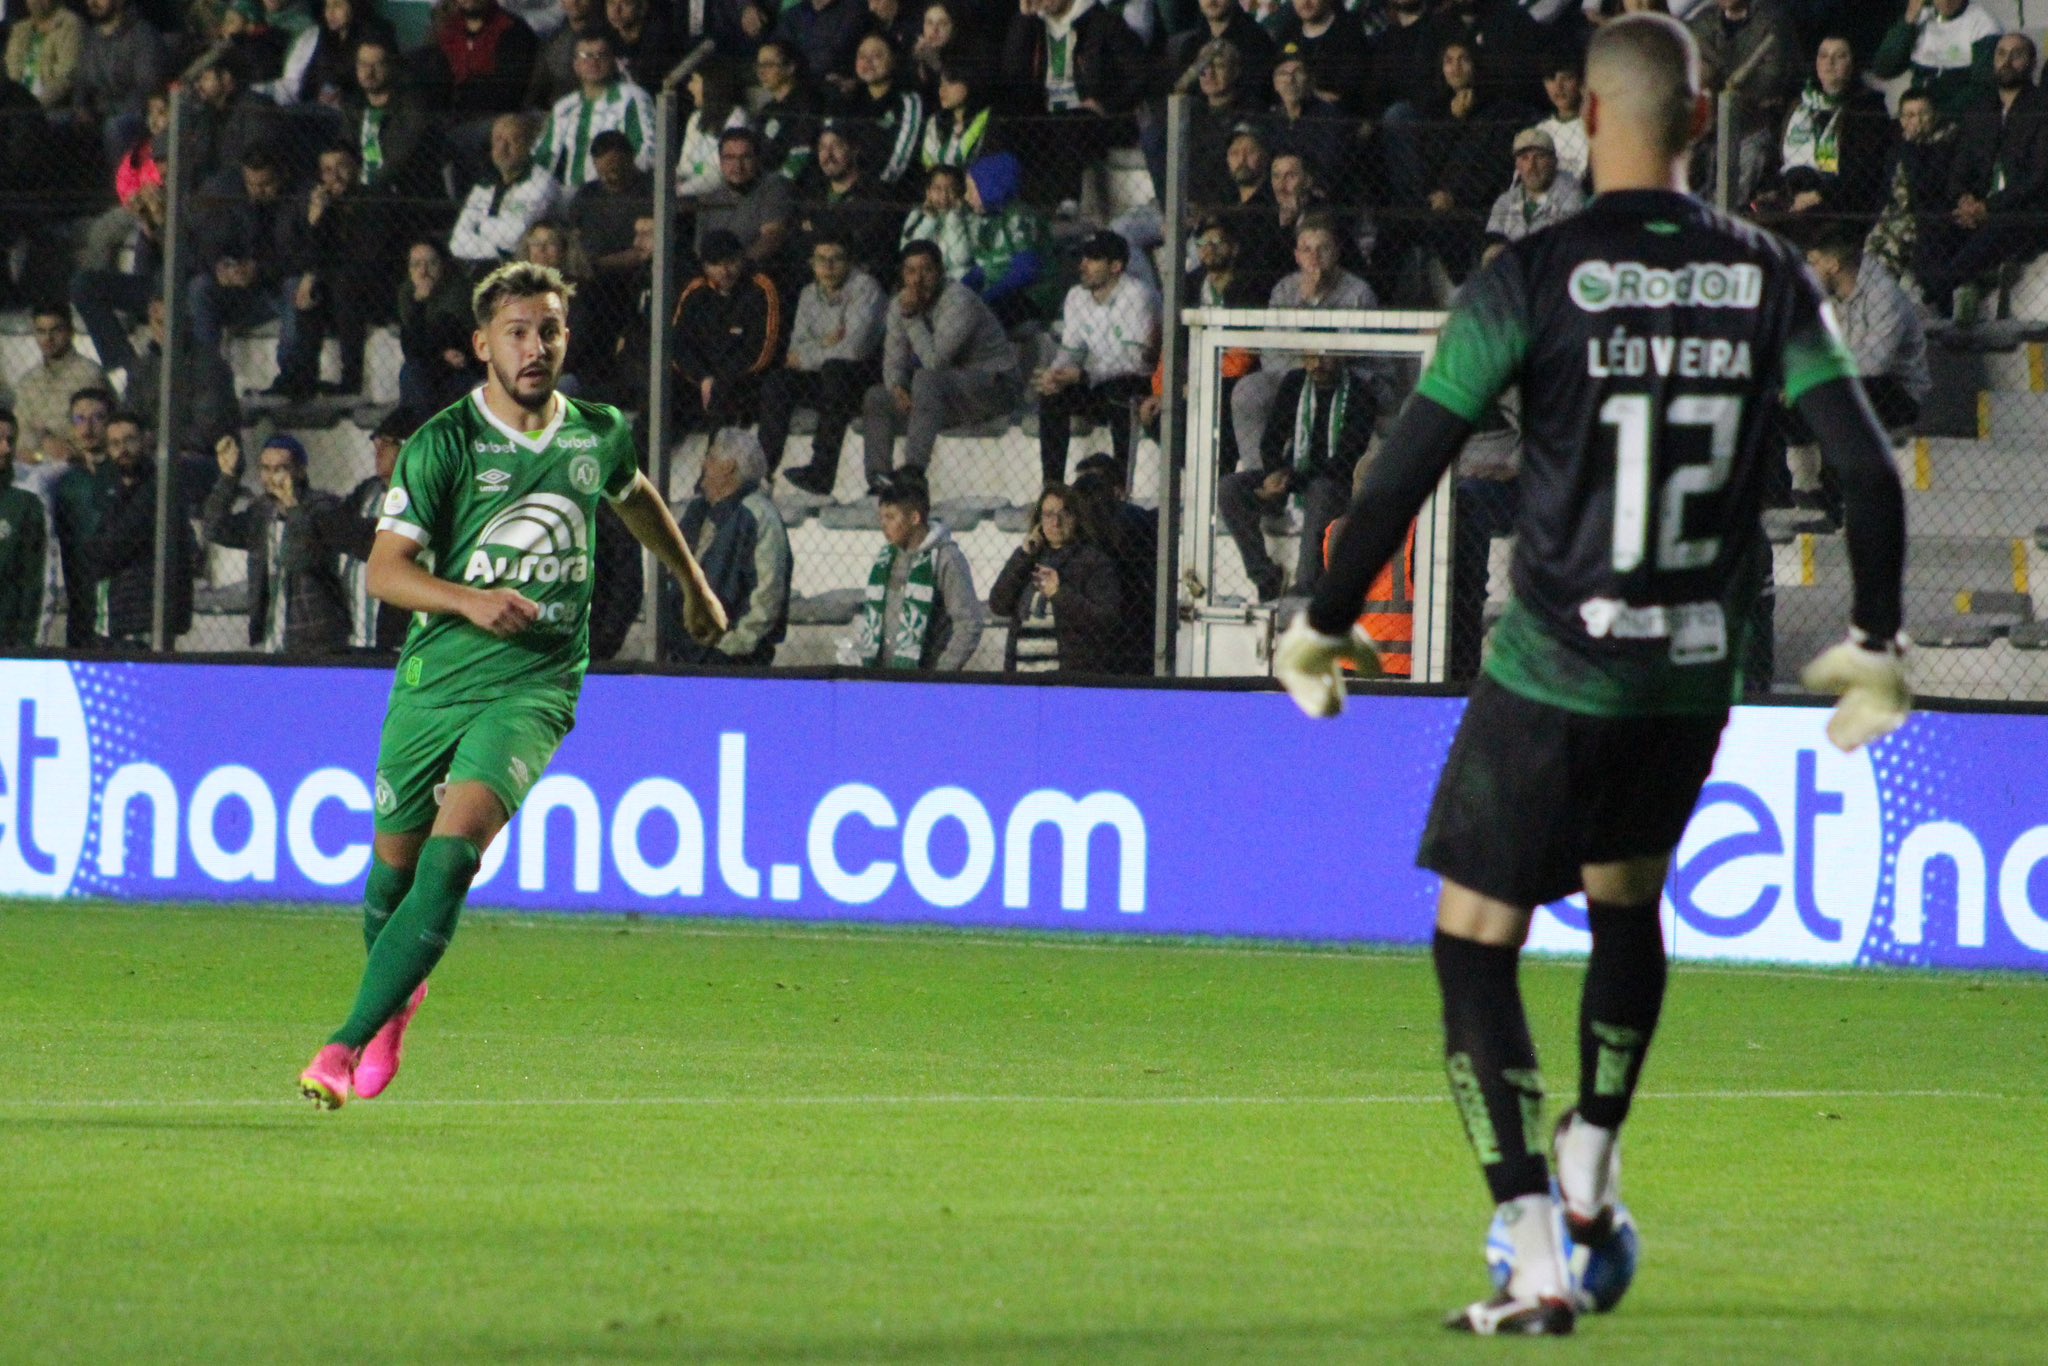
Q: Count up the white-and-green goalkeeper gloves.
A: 2